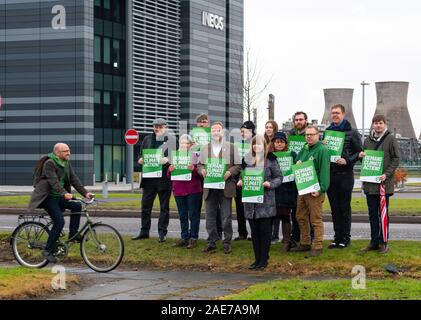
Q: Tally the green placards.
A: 11